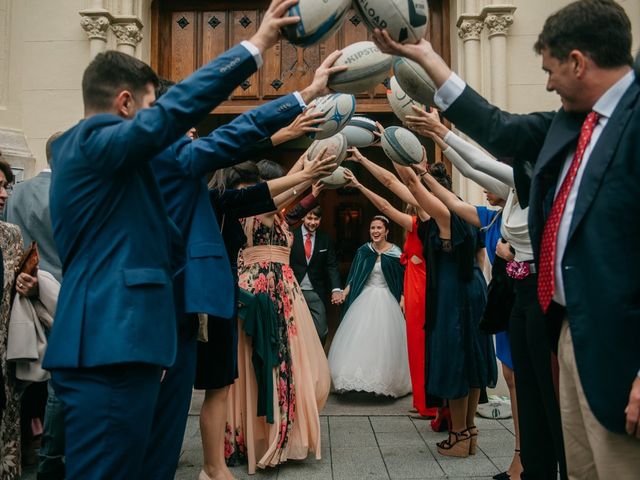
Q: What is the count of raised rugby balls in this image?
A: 10